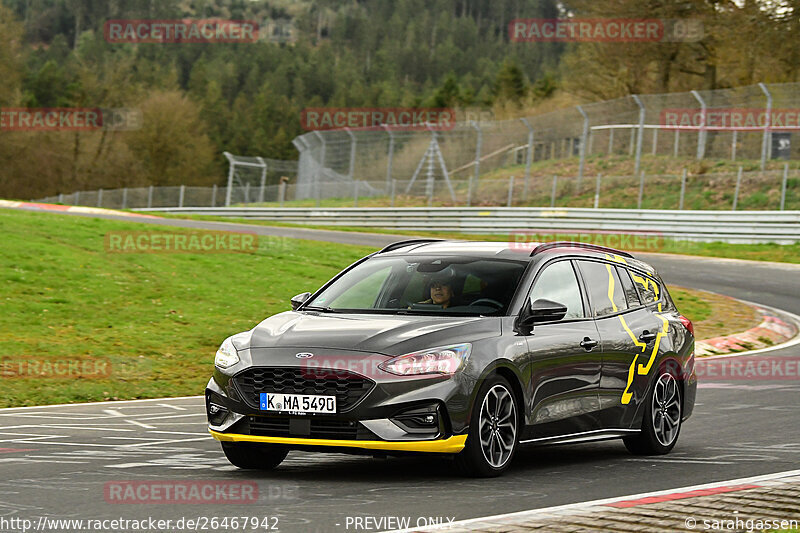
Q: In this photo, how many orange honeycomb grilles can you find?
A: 0